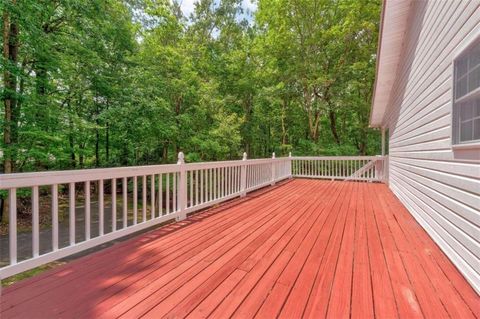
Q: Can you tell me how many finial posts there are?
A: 4